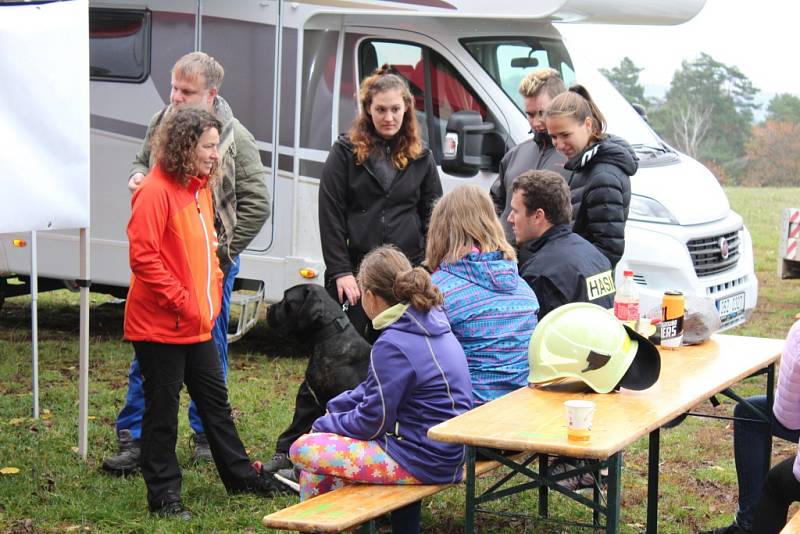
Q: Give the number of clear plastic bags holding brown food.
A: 1